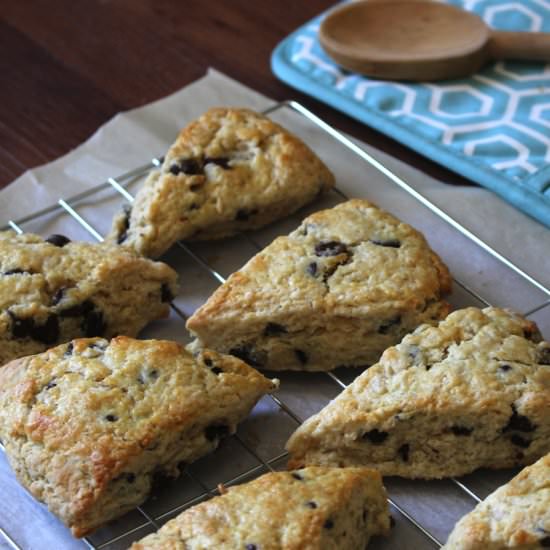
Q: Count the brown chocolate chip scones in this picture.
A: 7